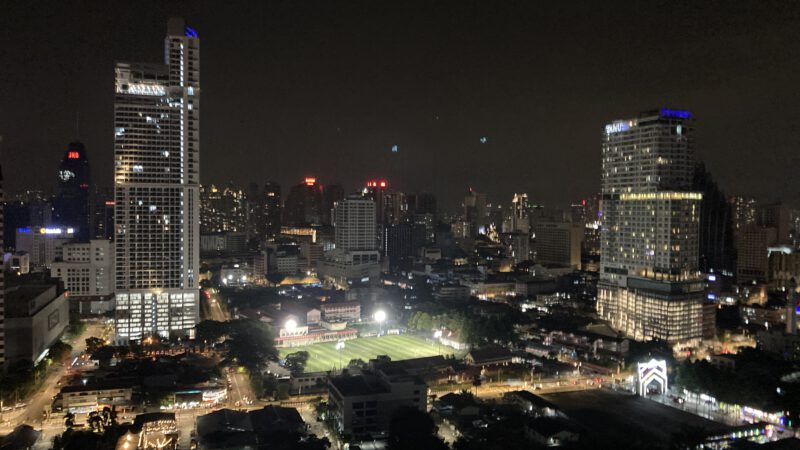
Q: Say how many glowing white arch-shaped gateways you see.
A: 1